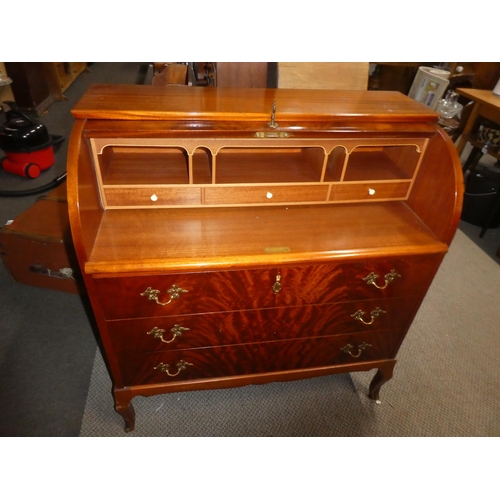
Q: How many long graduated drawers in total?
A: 3